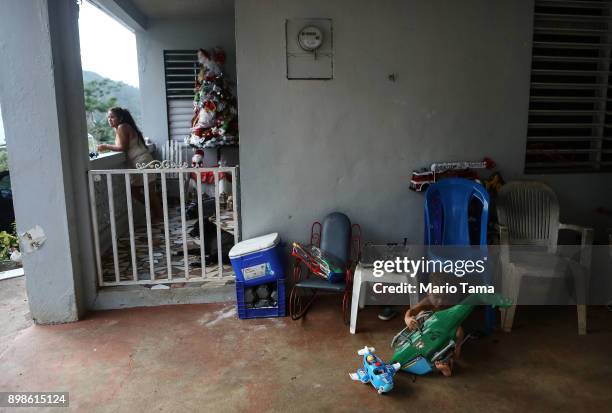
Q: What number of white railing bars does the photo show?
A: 9